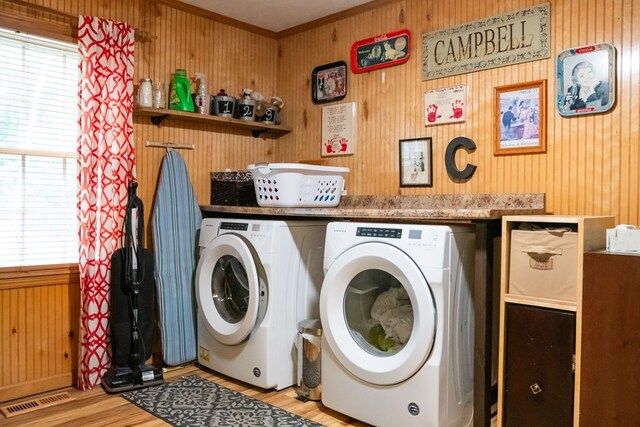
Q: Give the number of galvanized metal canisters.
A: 3